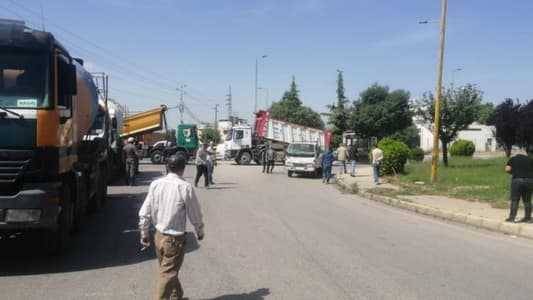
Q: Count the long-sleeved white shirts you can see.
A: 1